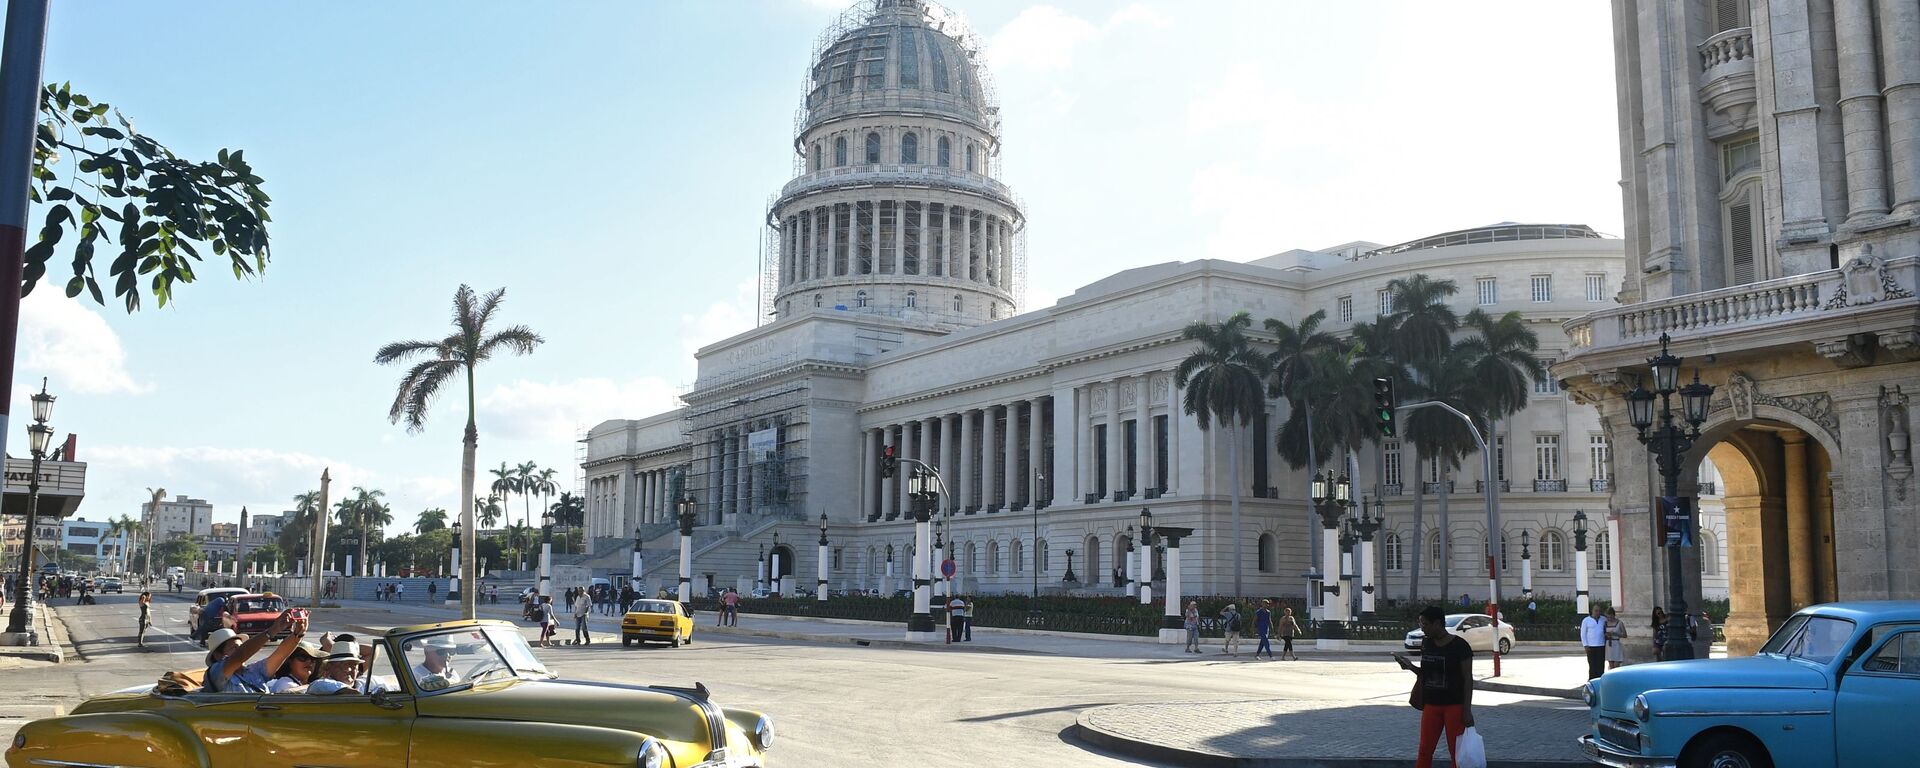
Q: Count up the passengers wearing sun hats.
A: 3